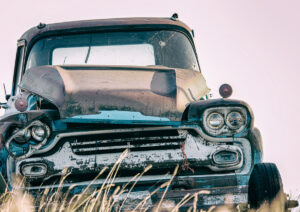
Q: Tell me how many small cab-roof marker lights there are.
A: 2